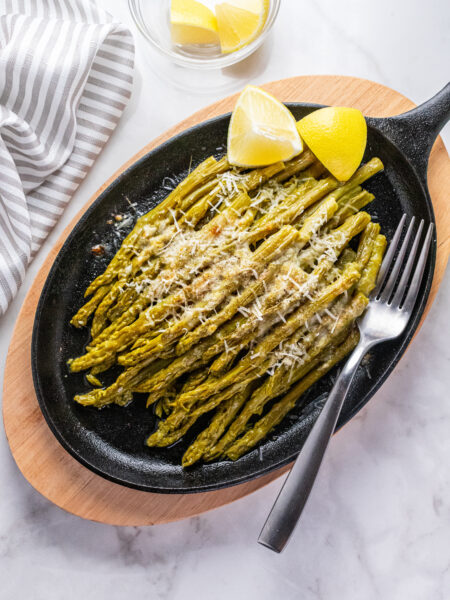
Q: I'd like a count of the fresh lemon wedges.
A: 4